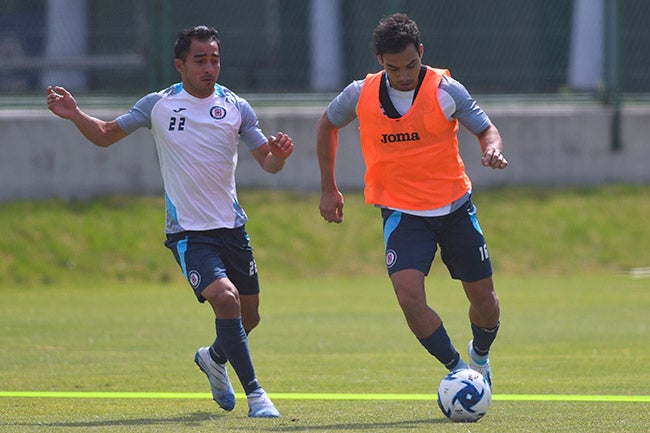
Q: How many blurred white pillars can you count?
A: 3